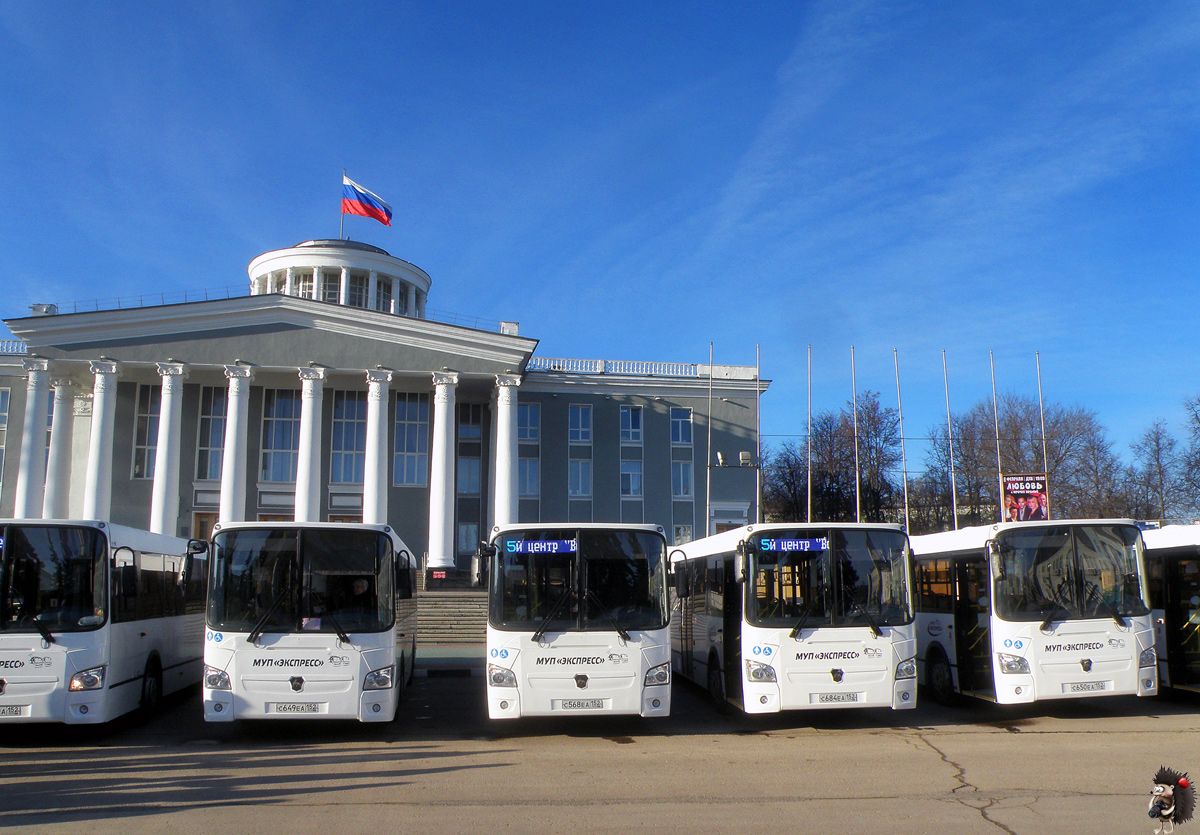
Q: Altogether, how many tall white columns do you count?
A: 9